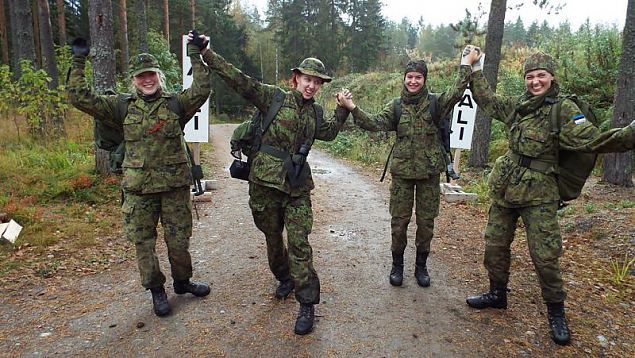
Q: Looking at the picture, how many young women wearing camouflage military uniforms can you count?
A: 4